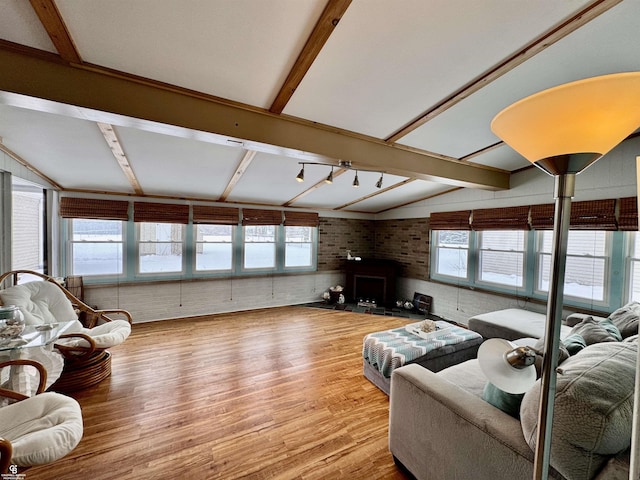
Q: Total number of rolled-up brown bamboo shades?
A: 9